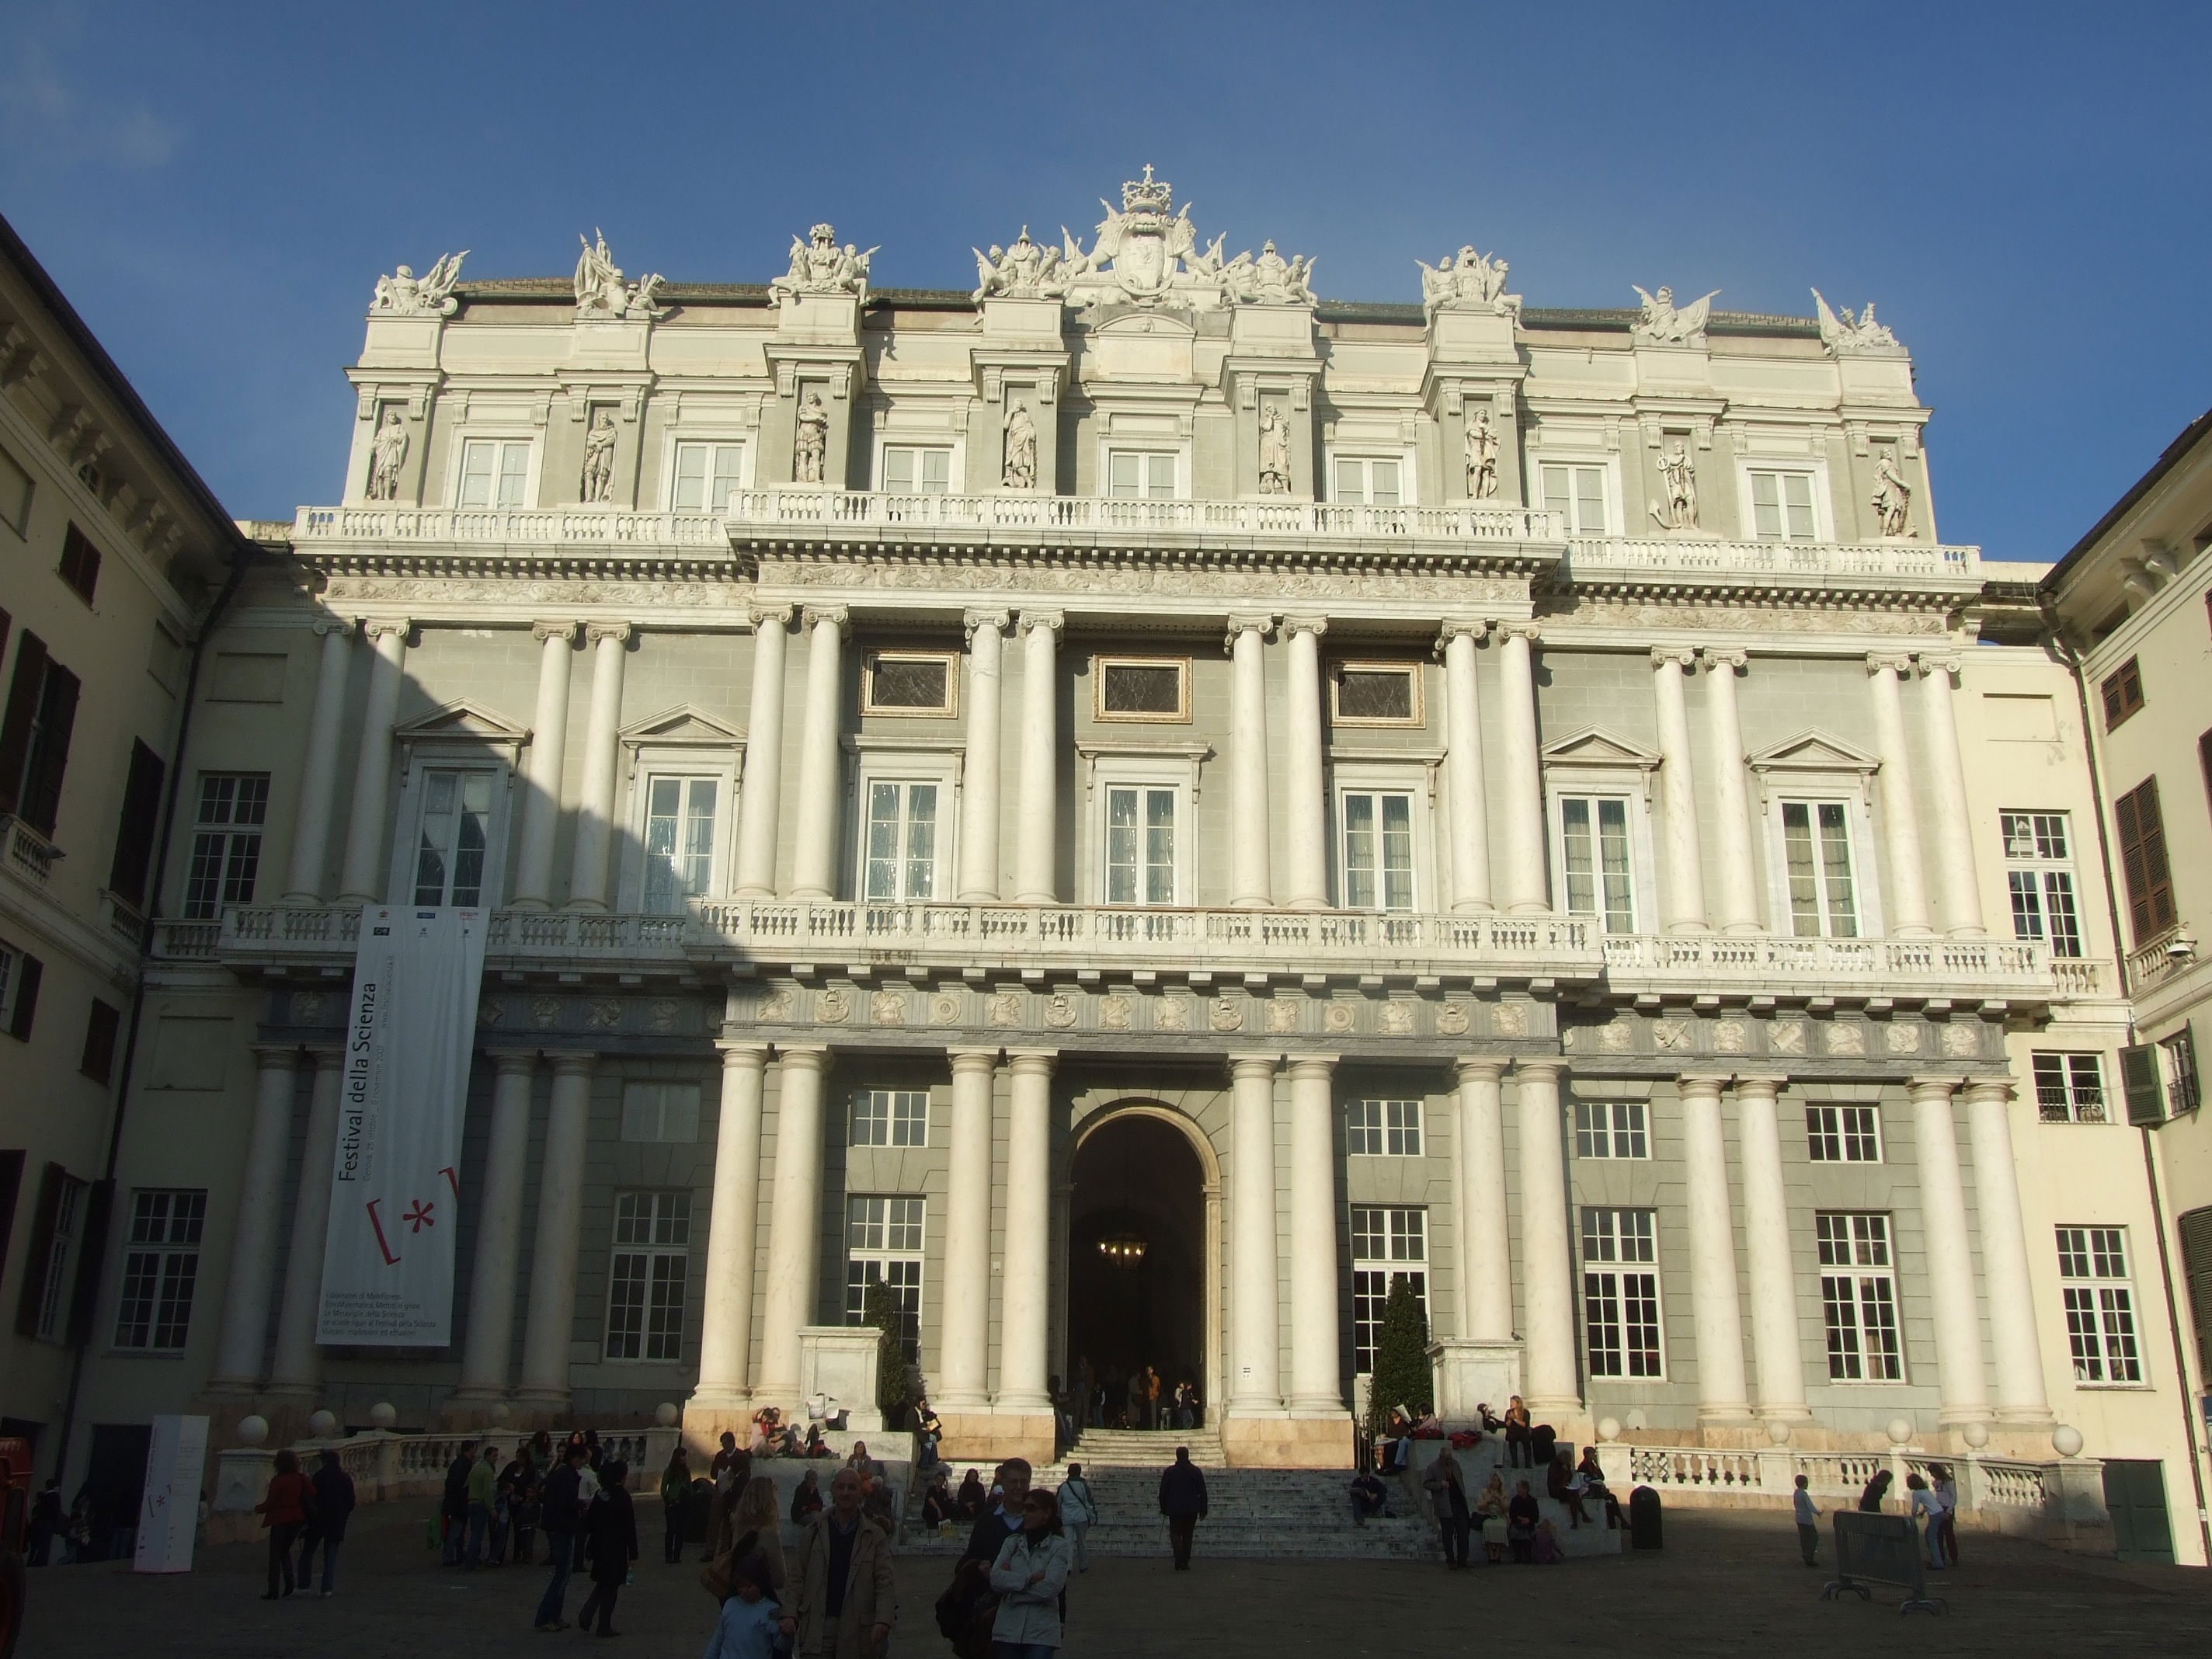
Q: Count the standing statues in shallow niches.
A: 8